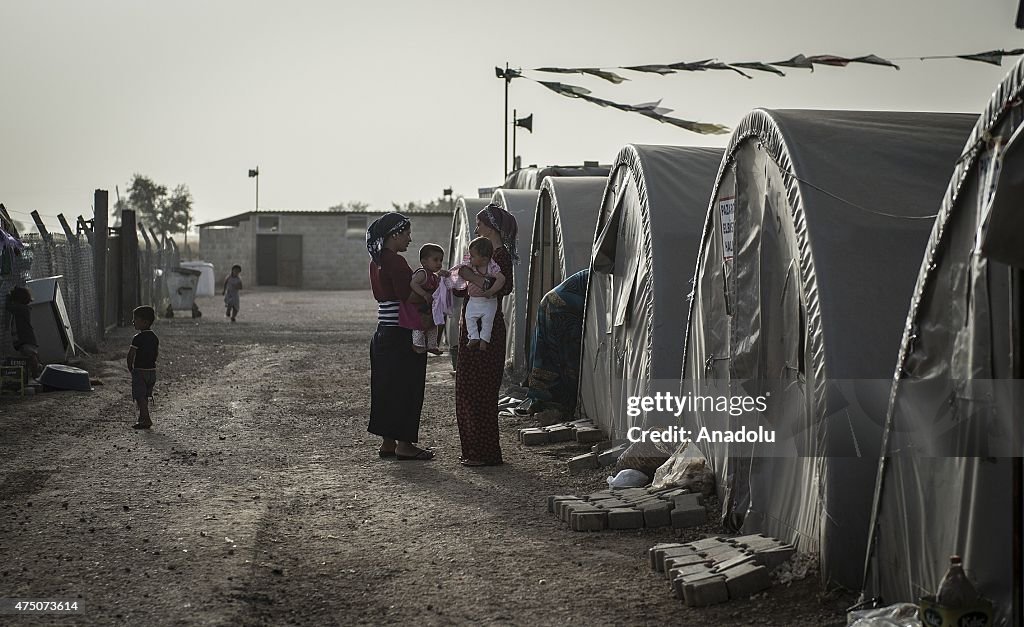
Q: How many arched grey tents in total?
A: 6